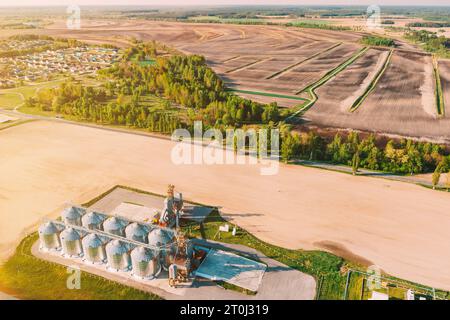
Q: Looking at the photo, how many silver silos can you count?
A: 10